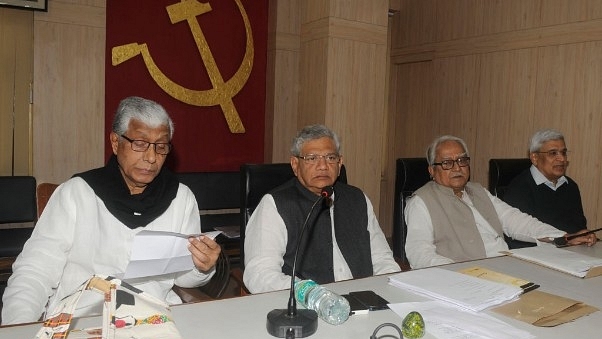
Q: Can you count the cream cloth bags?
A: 1